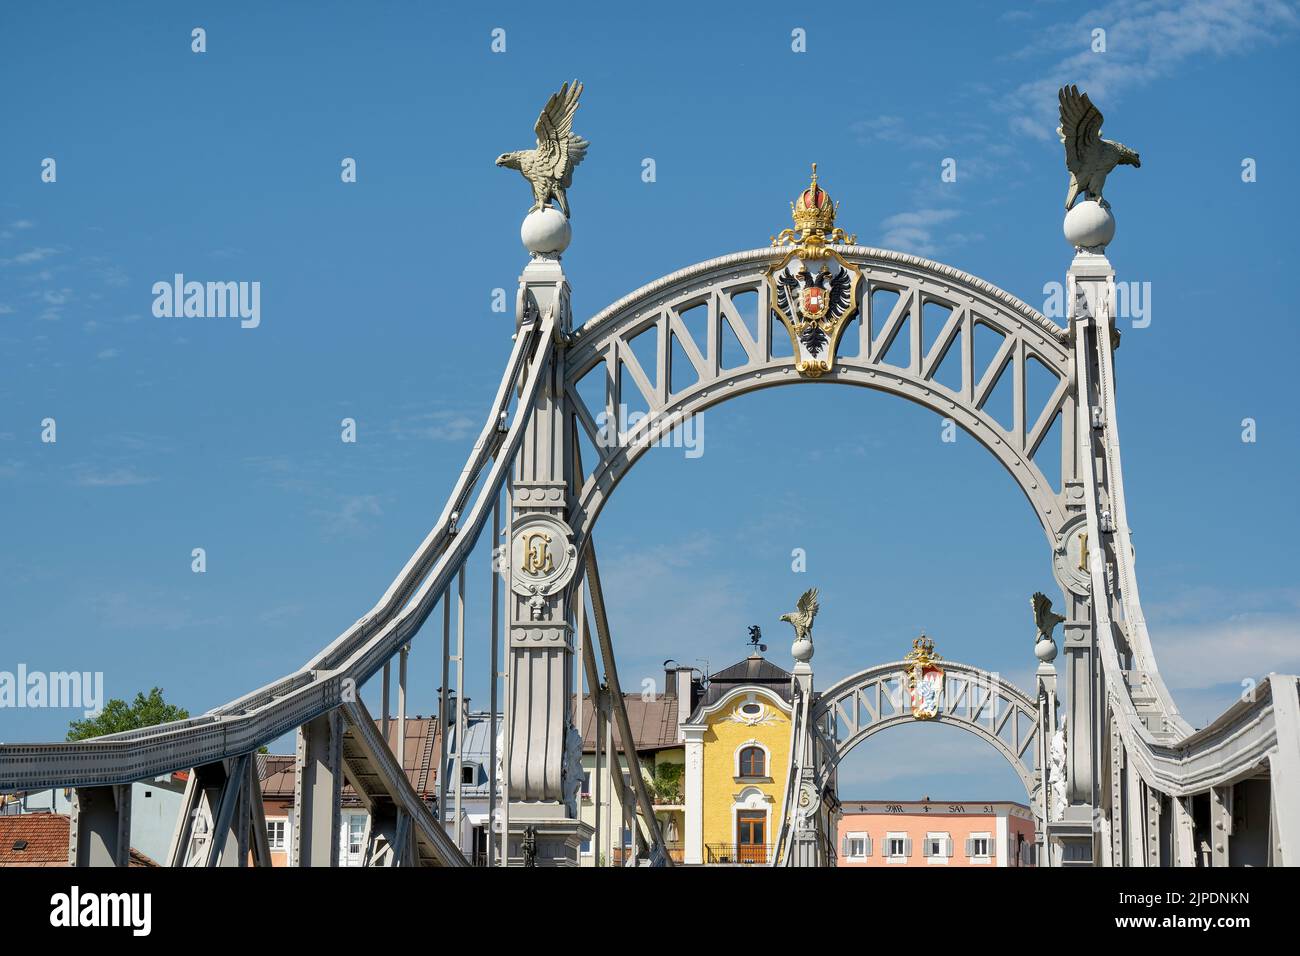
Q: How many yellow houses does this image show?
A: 1